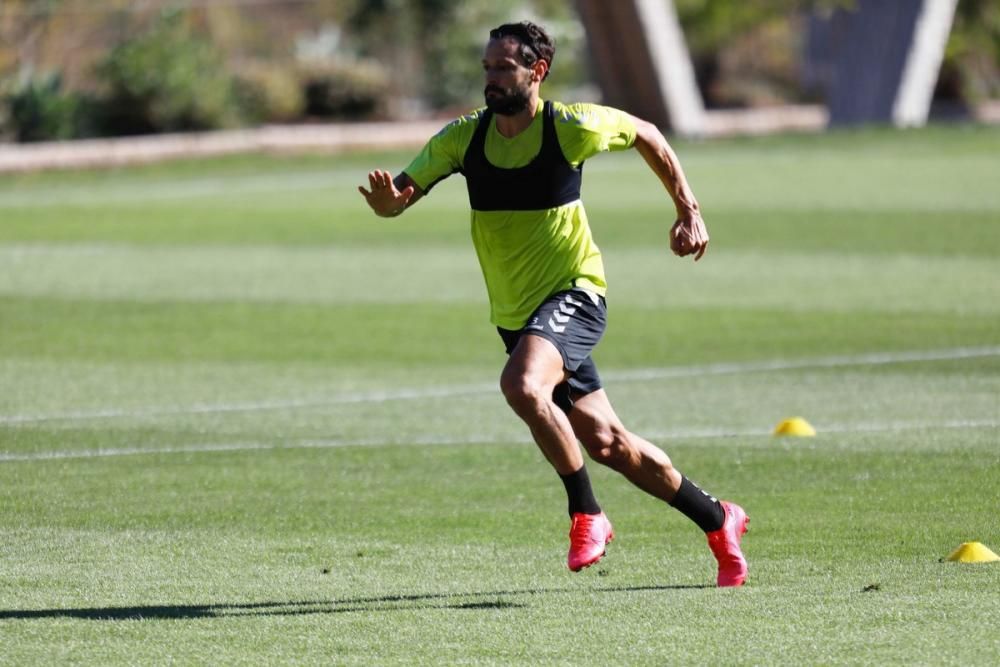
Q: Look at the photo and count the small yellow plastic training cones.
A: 2